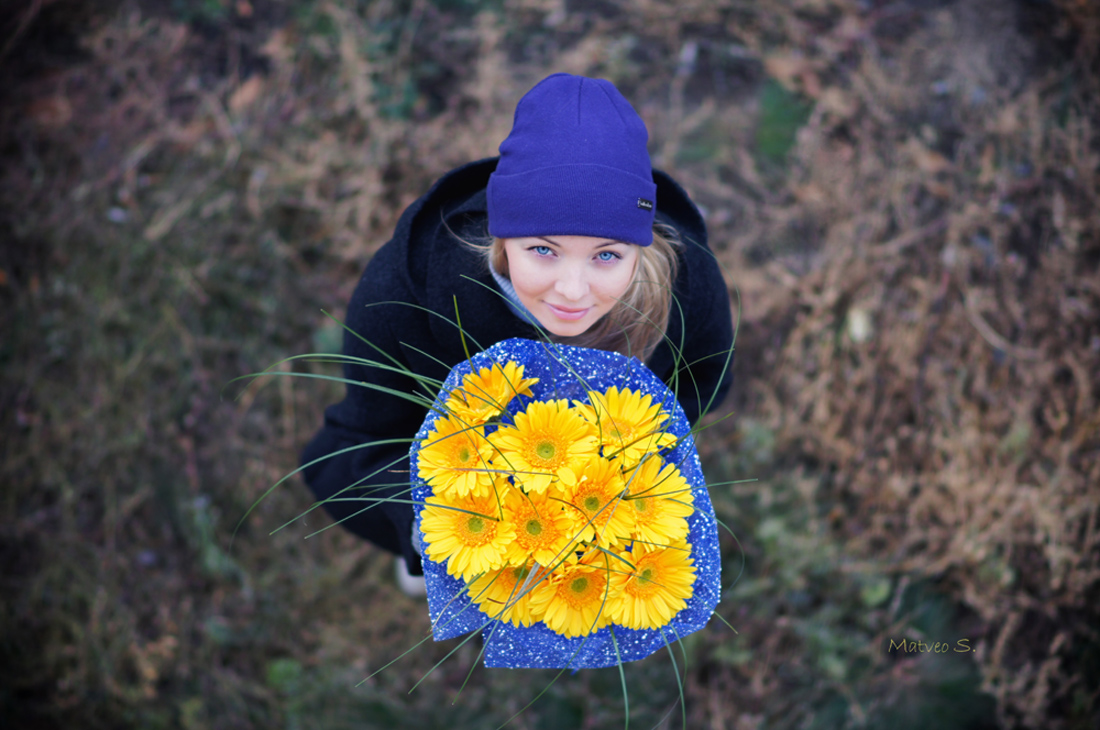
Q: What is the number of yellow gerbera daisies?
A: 11